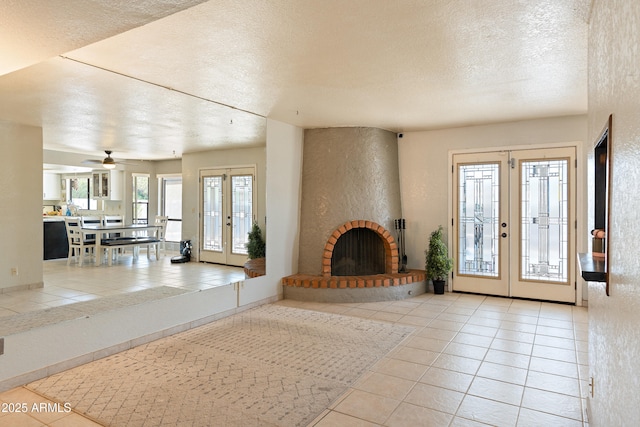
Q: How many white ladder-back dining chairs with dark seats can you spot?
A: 4